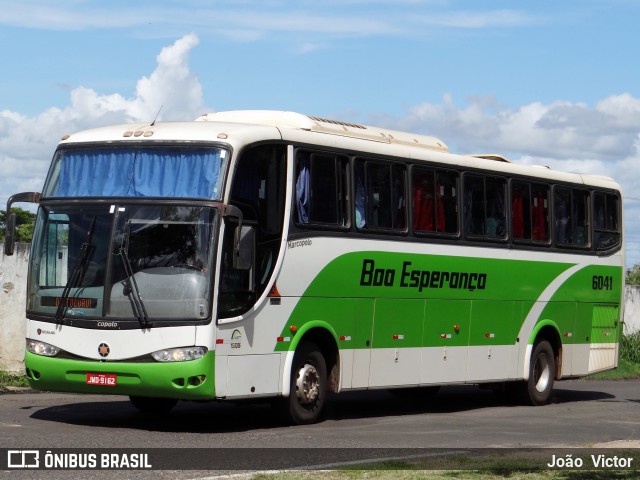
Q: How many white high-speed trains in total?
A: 0